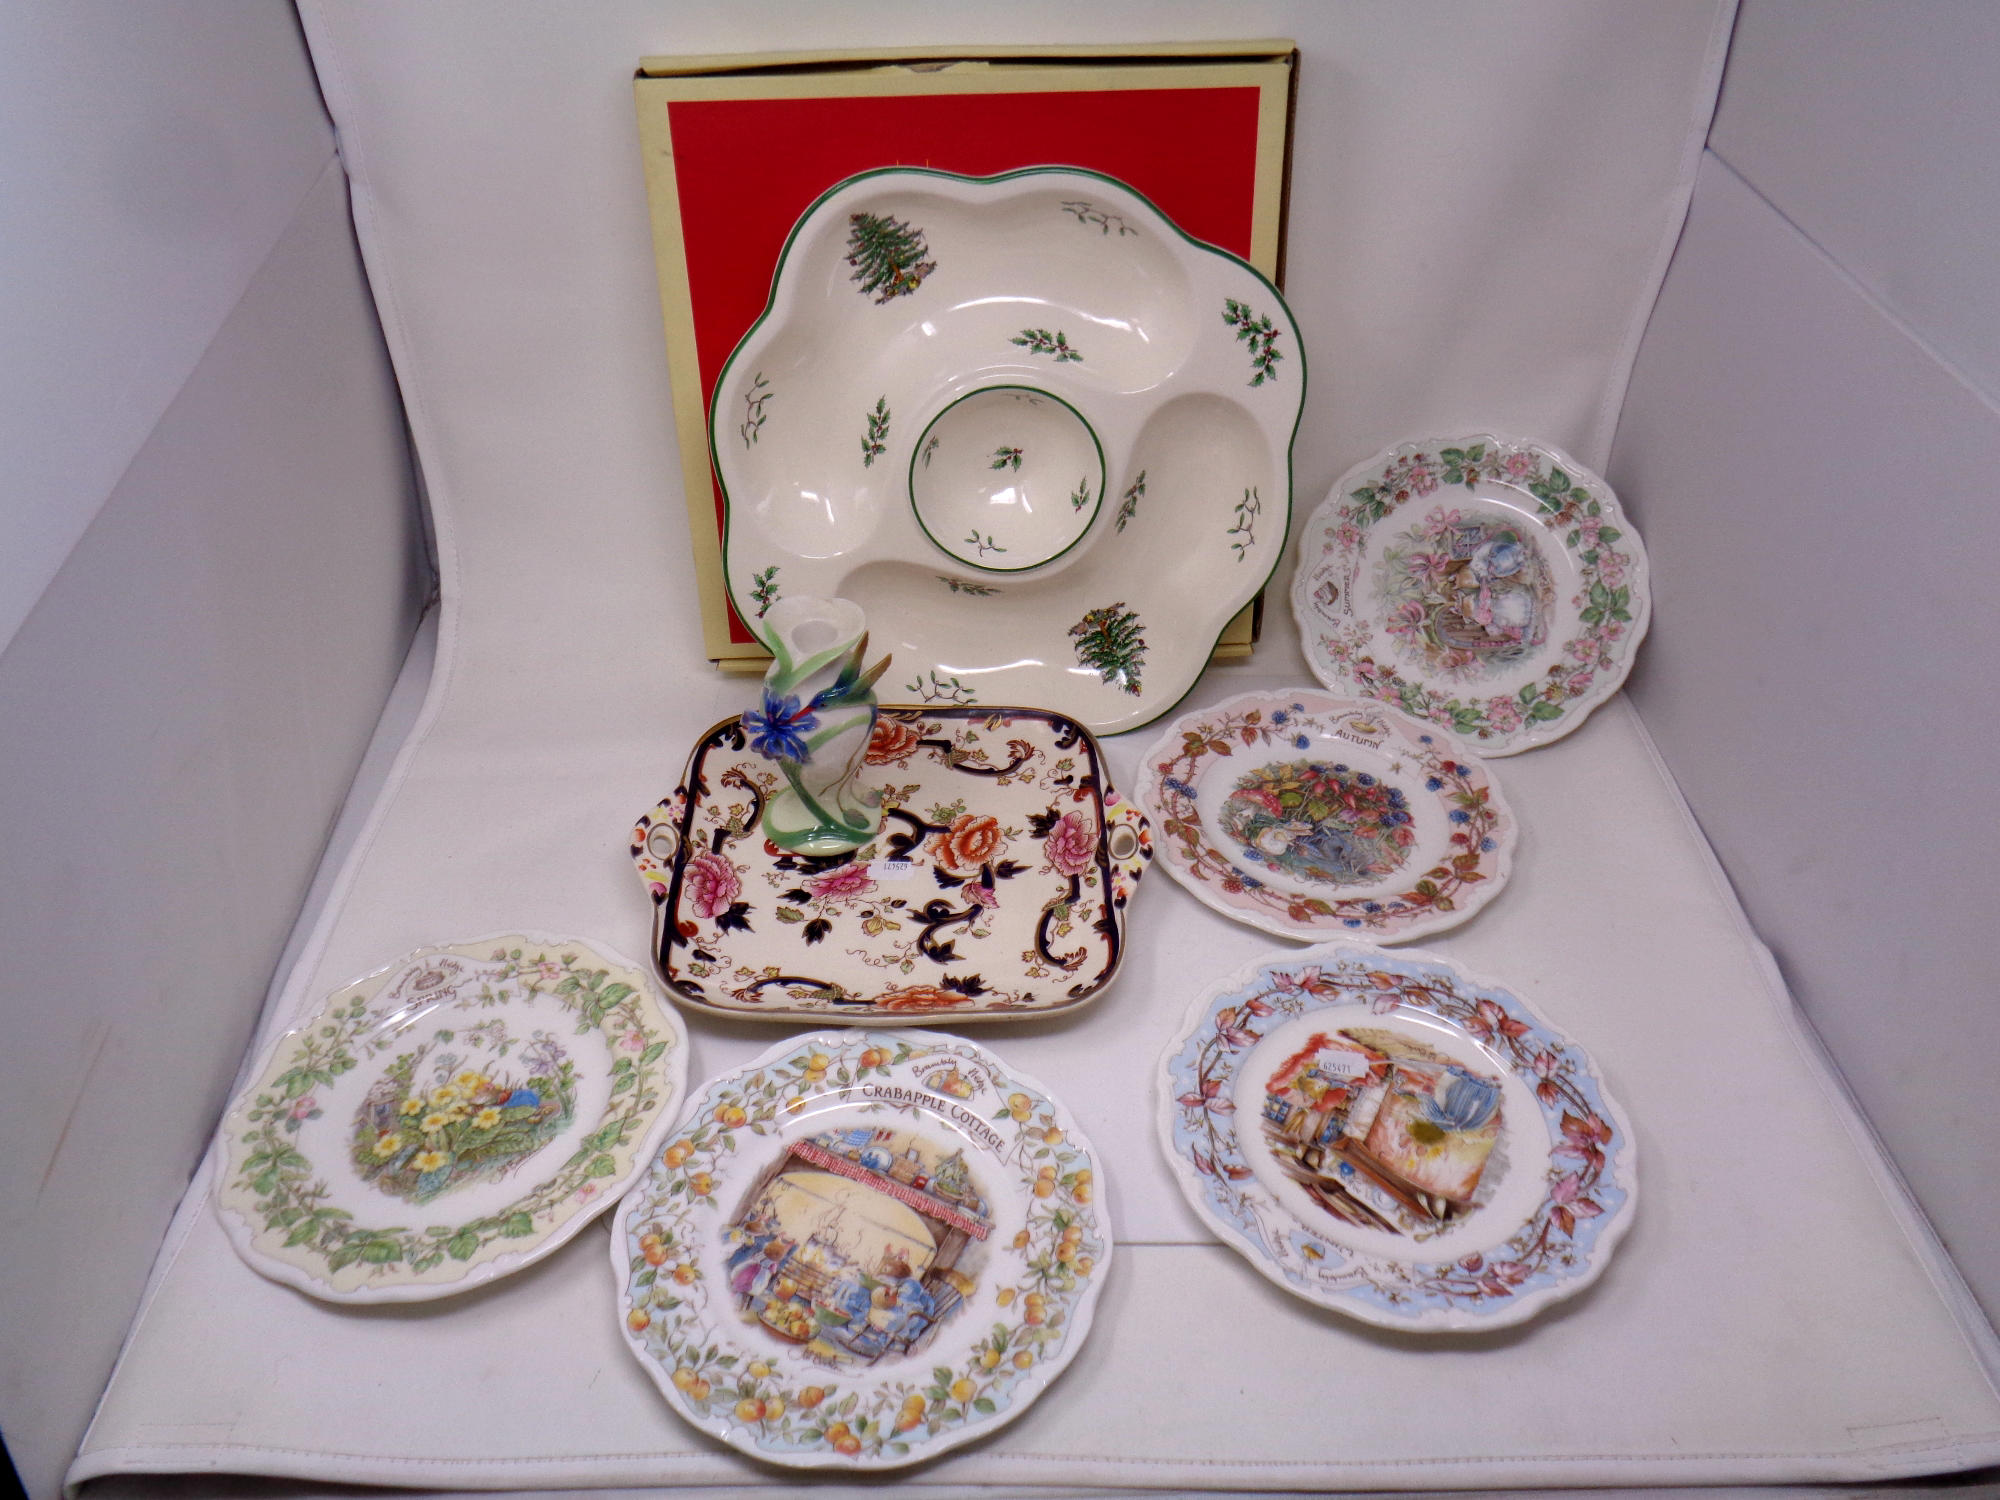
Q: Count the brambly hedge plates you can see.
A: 5